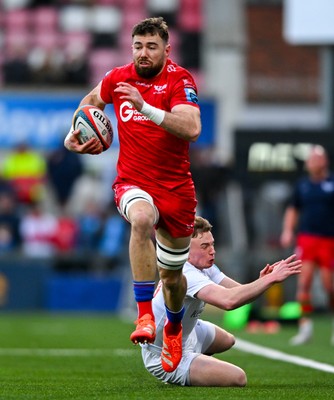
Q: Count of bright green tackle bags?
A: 2